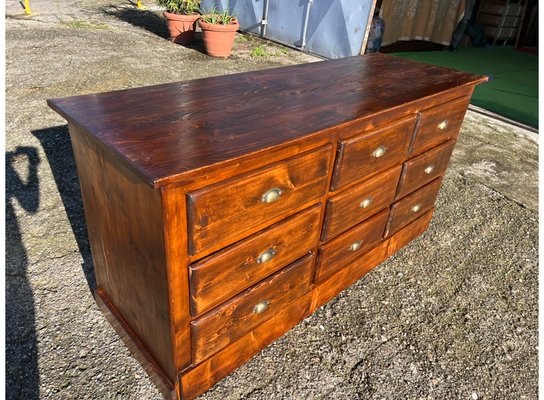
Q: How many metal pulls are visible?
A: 9